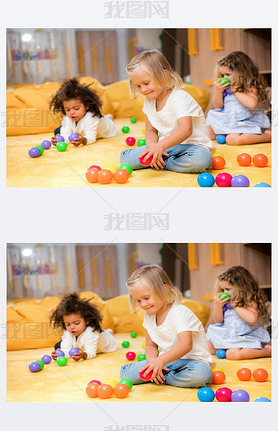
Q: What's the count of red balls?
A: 8